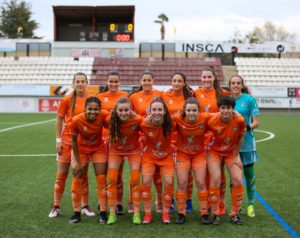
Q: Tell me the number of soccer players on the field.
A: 11